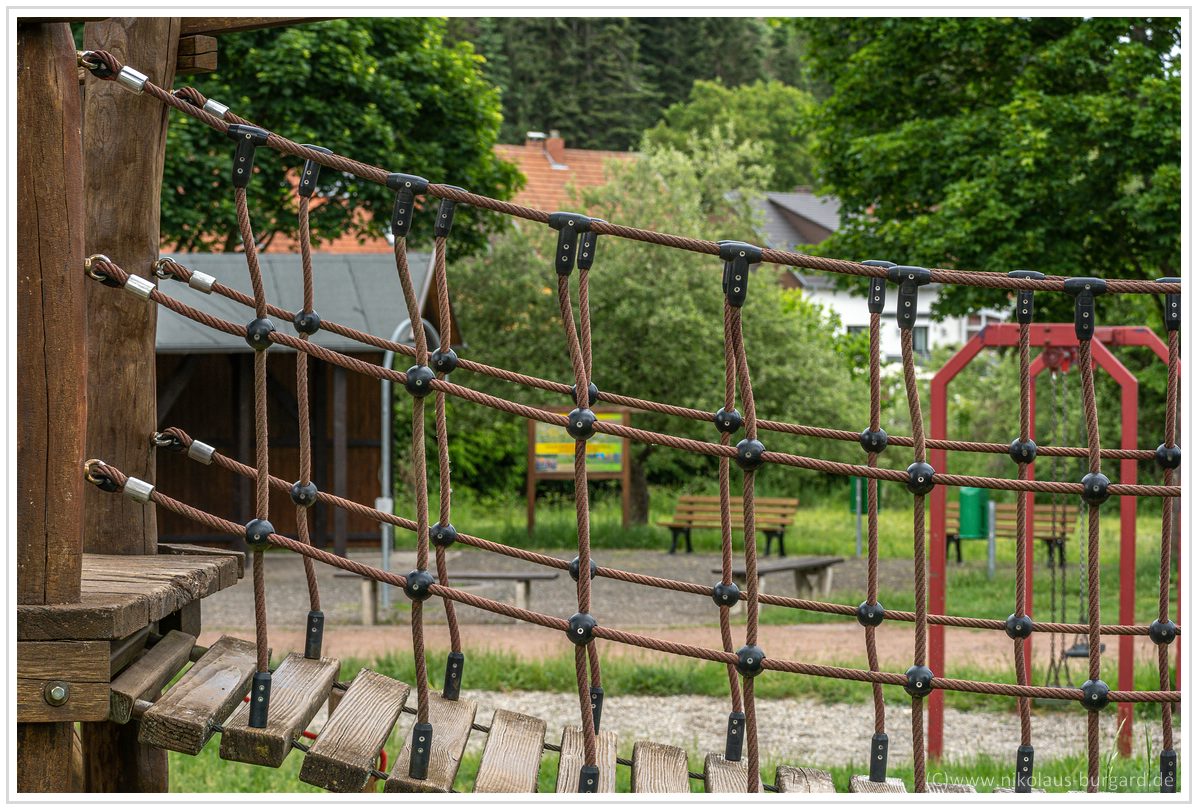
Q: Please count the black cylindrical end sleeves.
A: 10